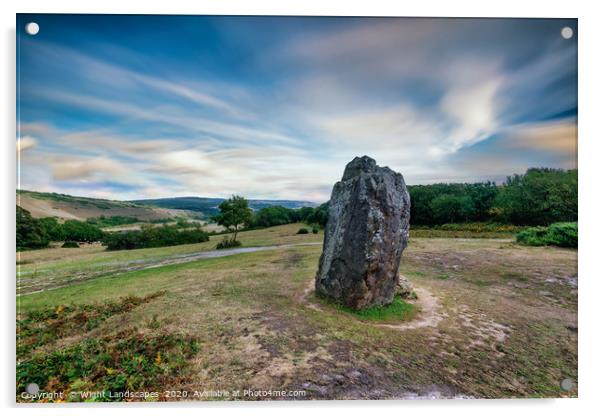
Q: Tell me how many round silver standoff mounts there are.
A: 4